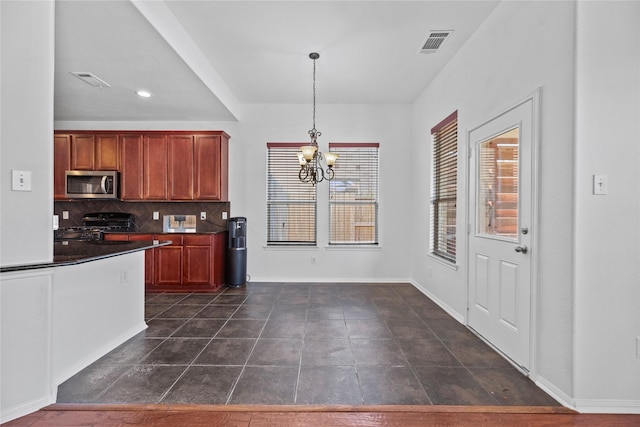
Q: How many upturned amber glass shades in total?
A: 3